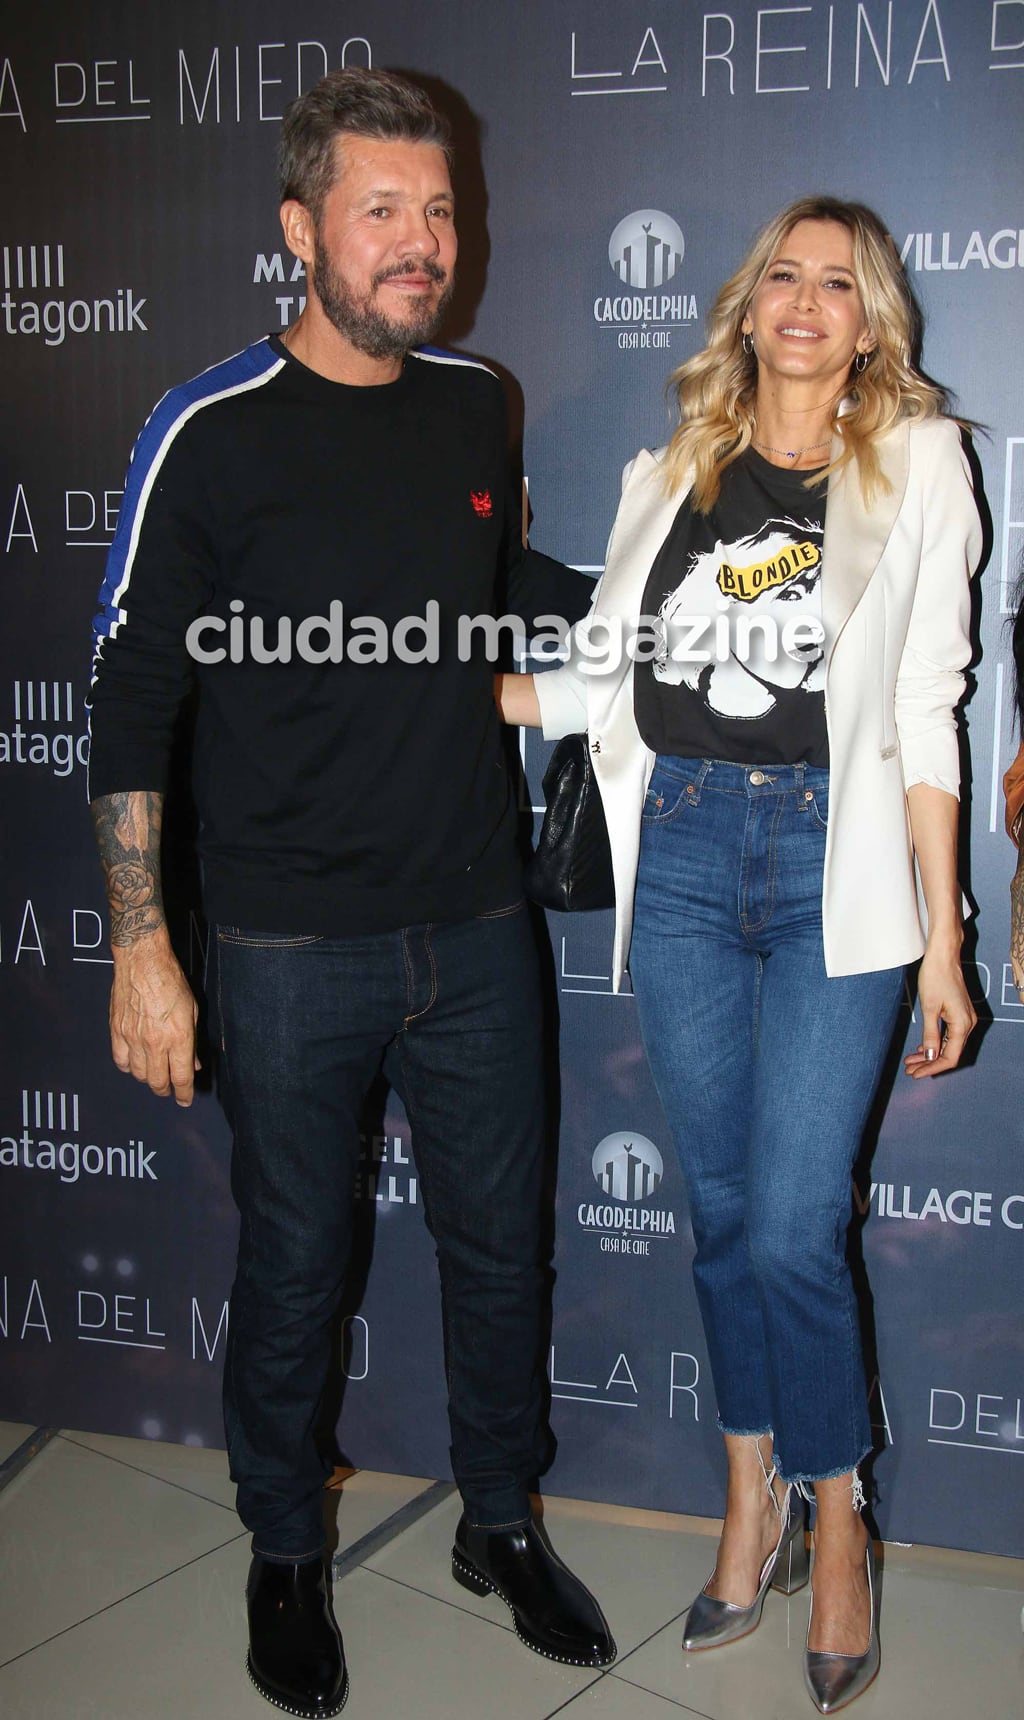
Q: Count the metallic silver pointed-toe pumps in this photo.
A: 2